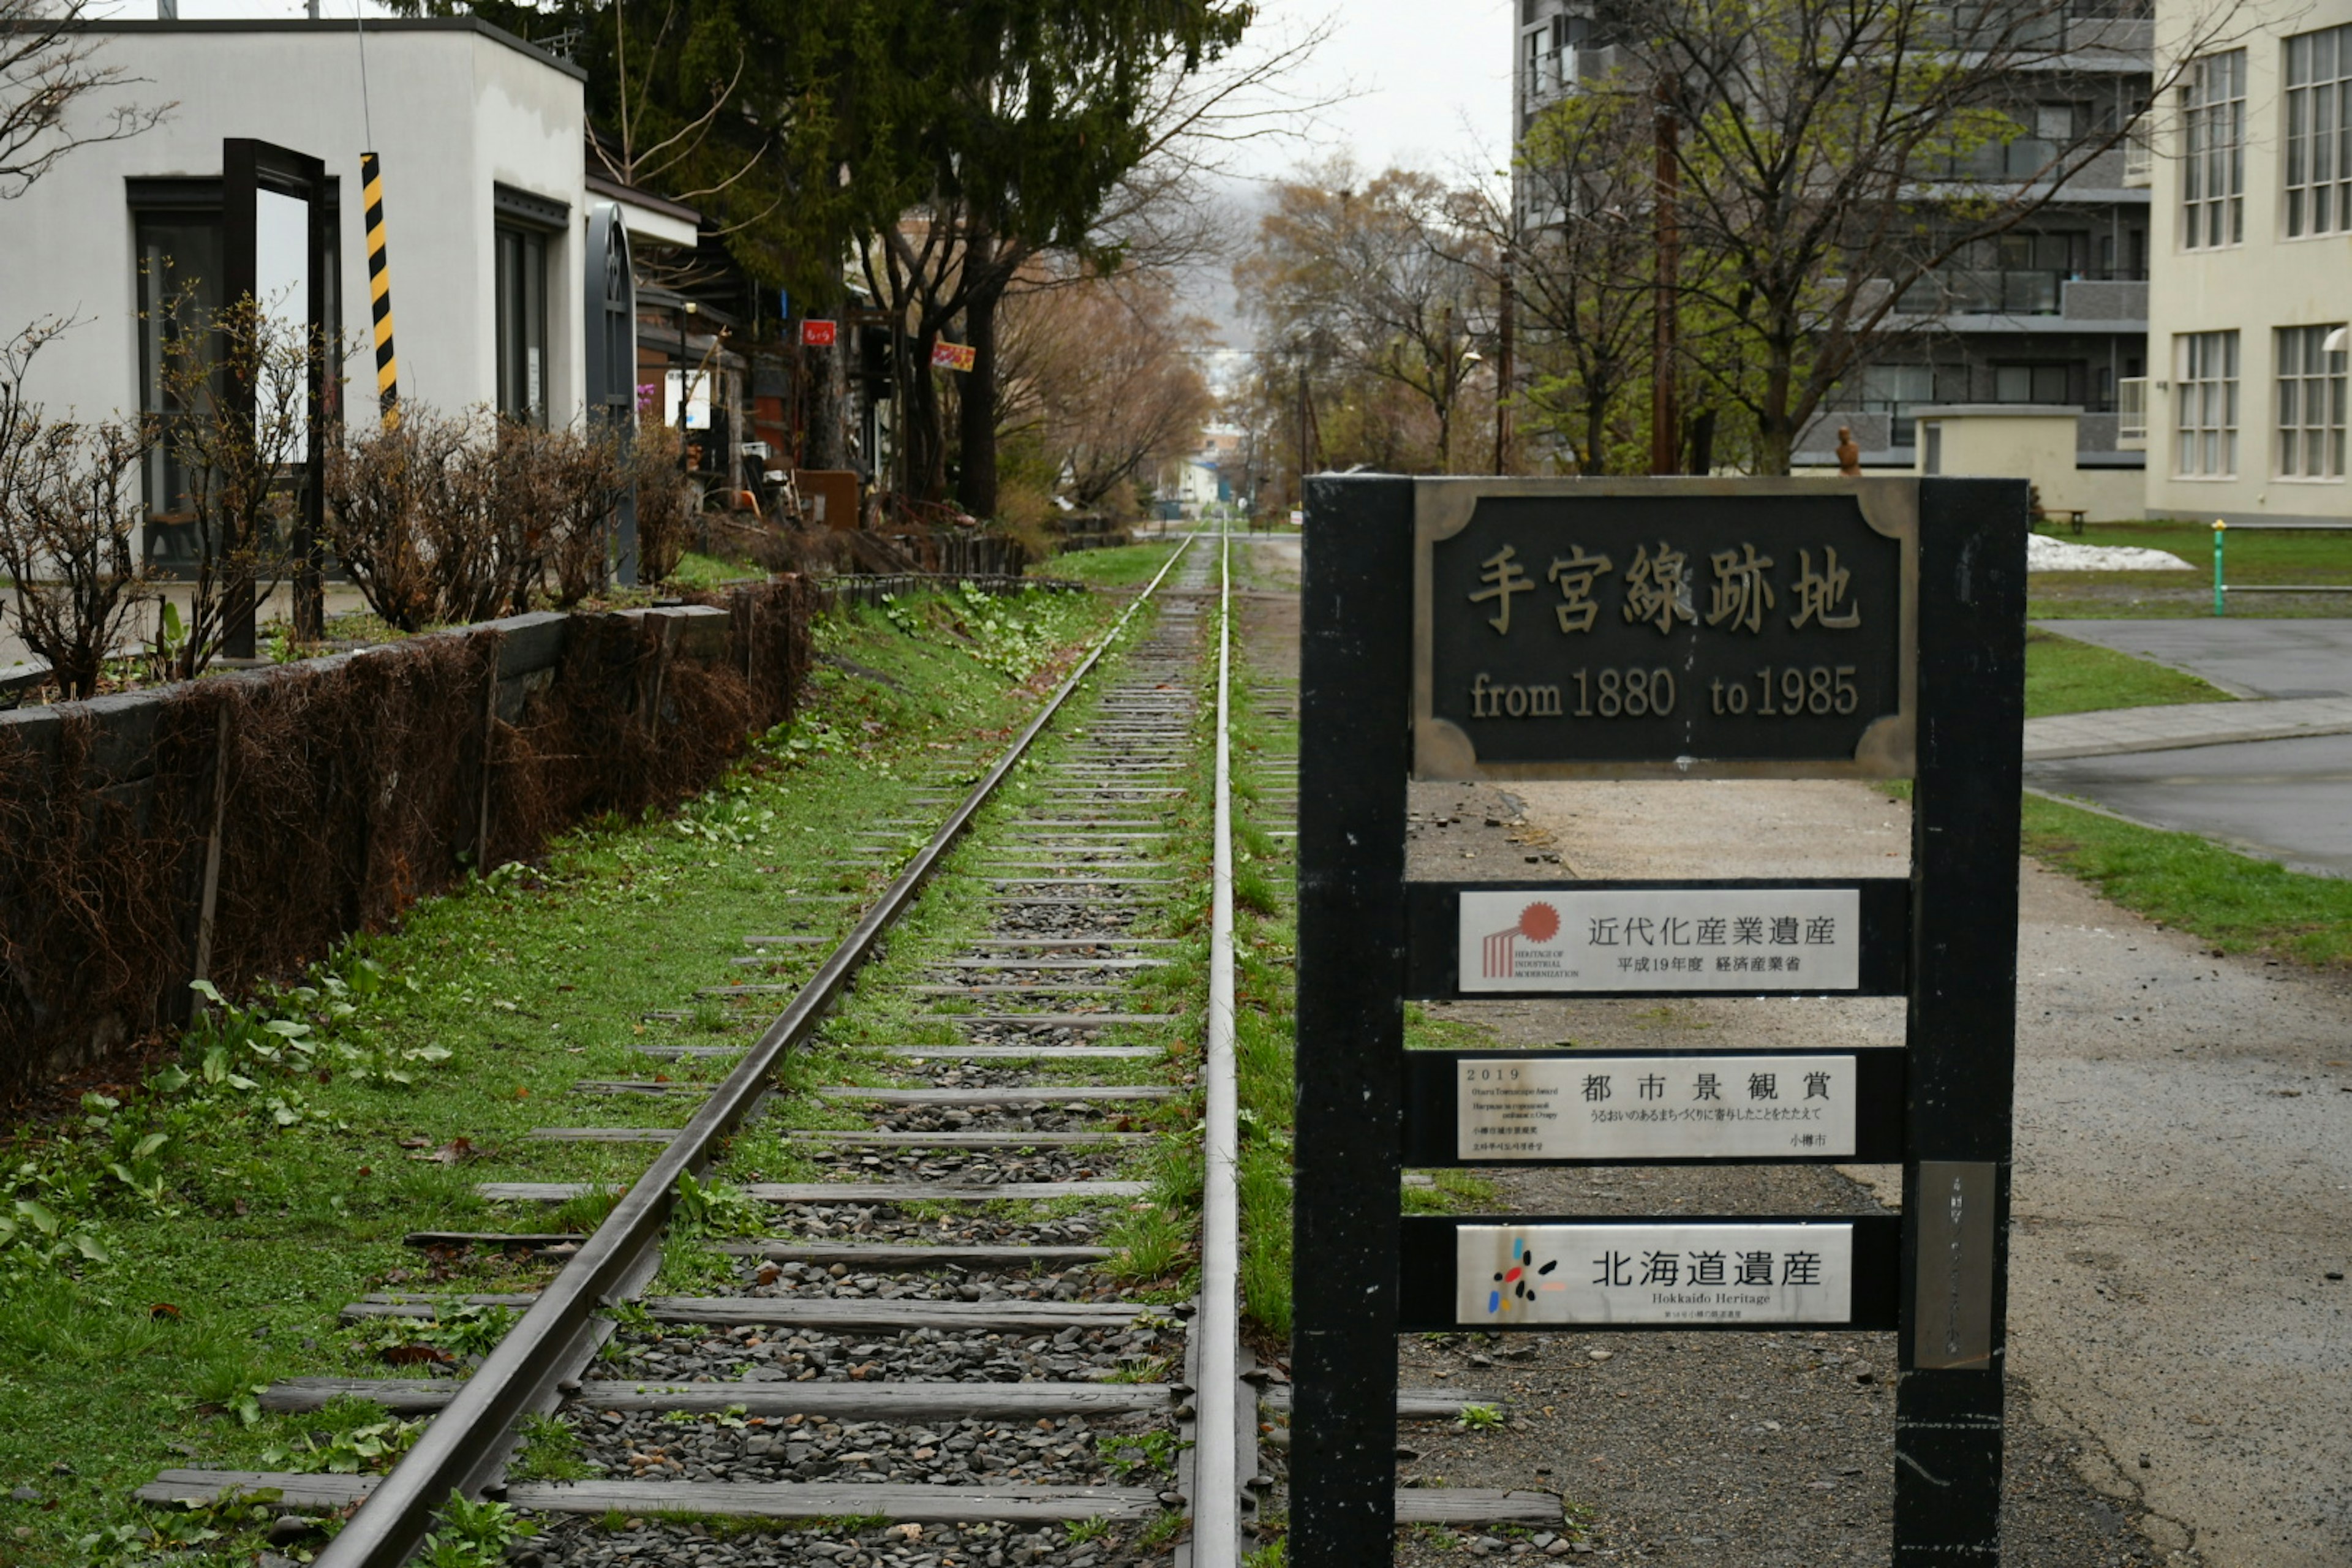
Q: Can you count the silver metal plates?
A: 3